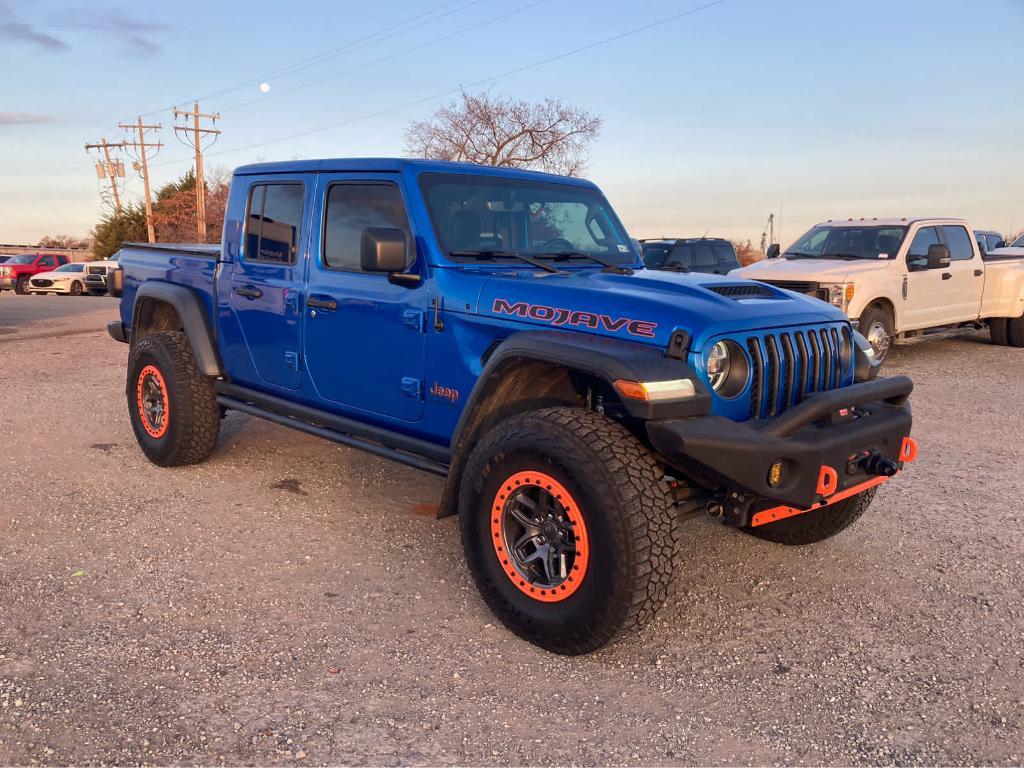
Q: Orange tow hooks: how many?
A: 2